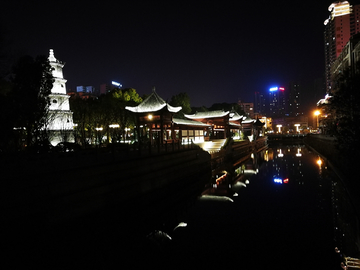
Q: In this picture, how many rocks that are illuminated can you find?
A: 0